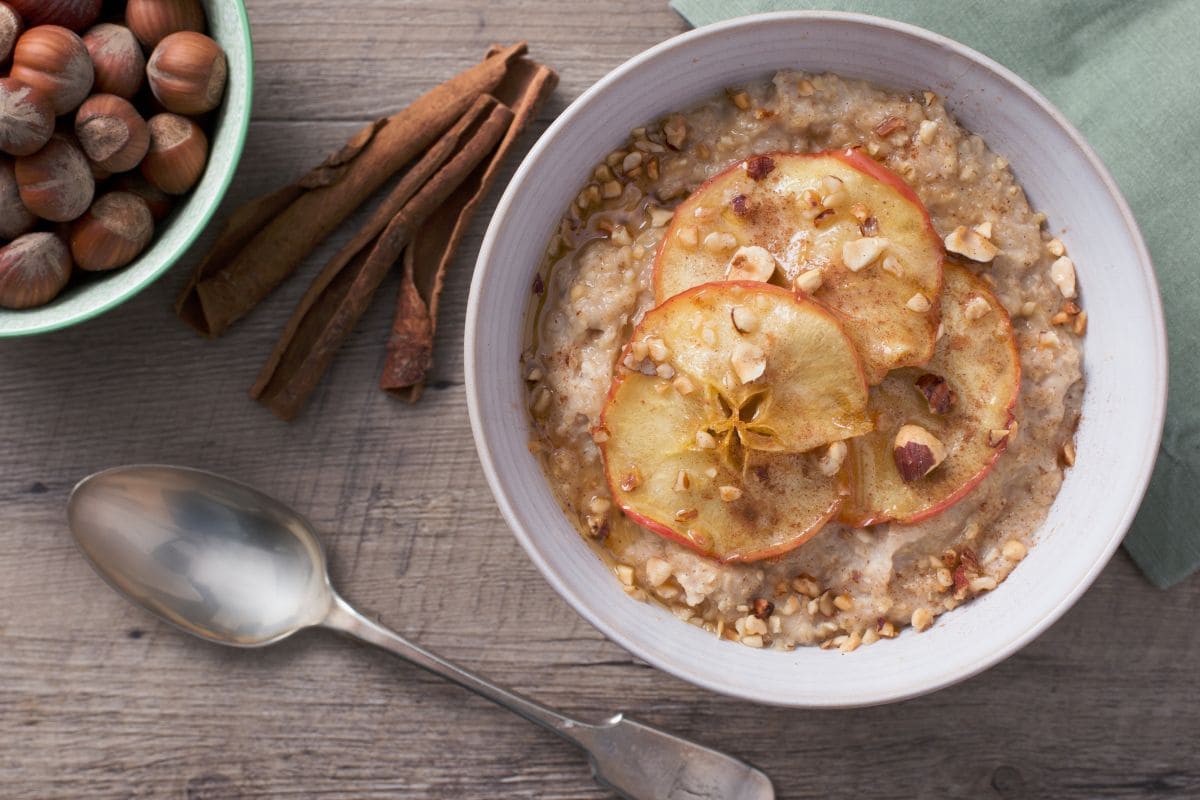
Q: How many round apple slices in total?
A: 3